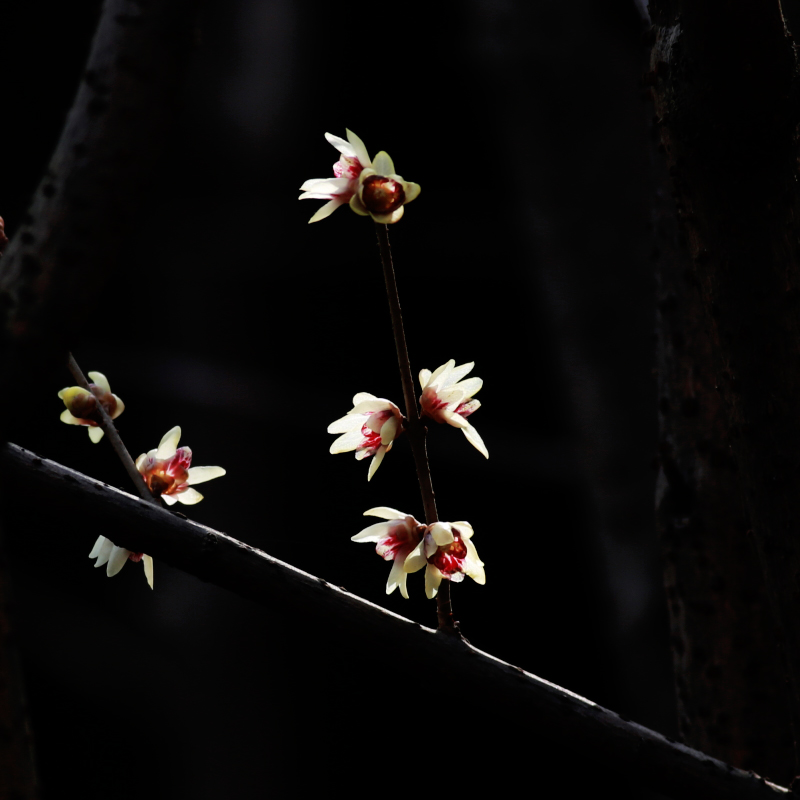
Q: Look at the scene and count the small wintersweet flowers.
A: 9